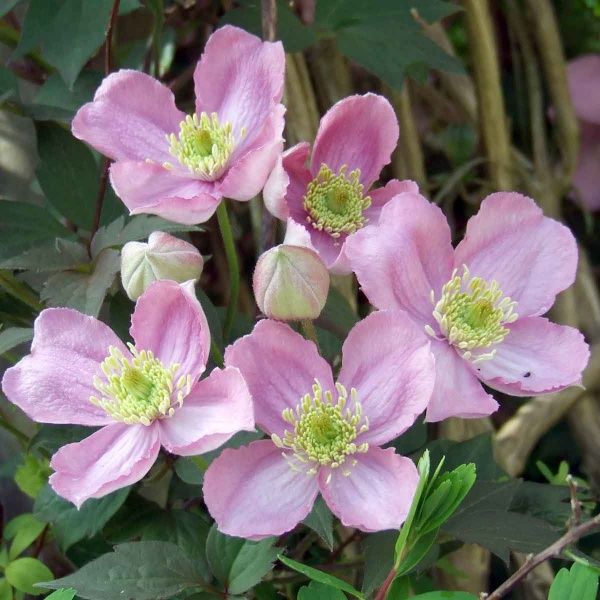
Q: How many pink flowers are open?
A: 5